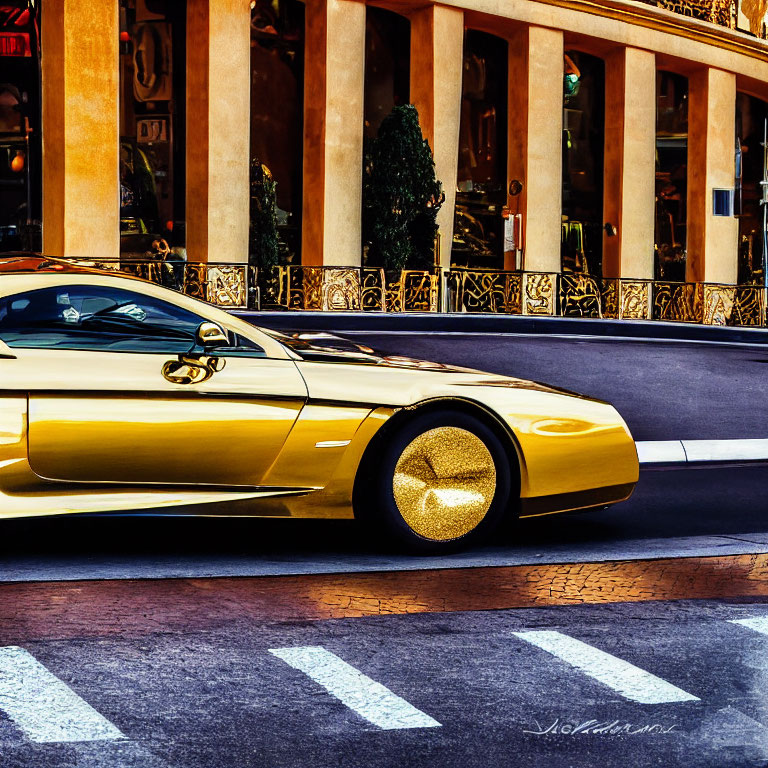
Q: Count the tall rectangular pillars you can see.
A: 7